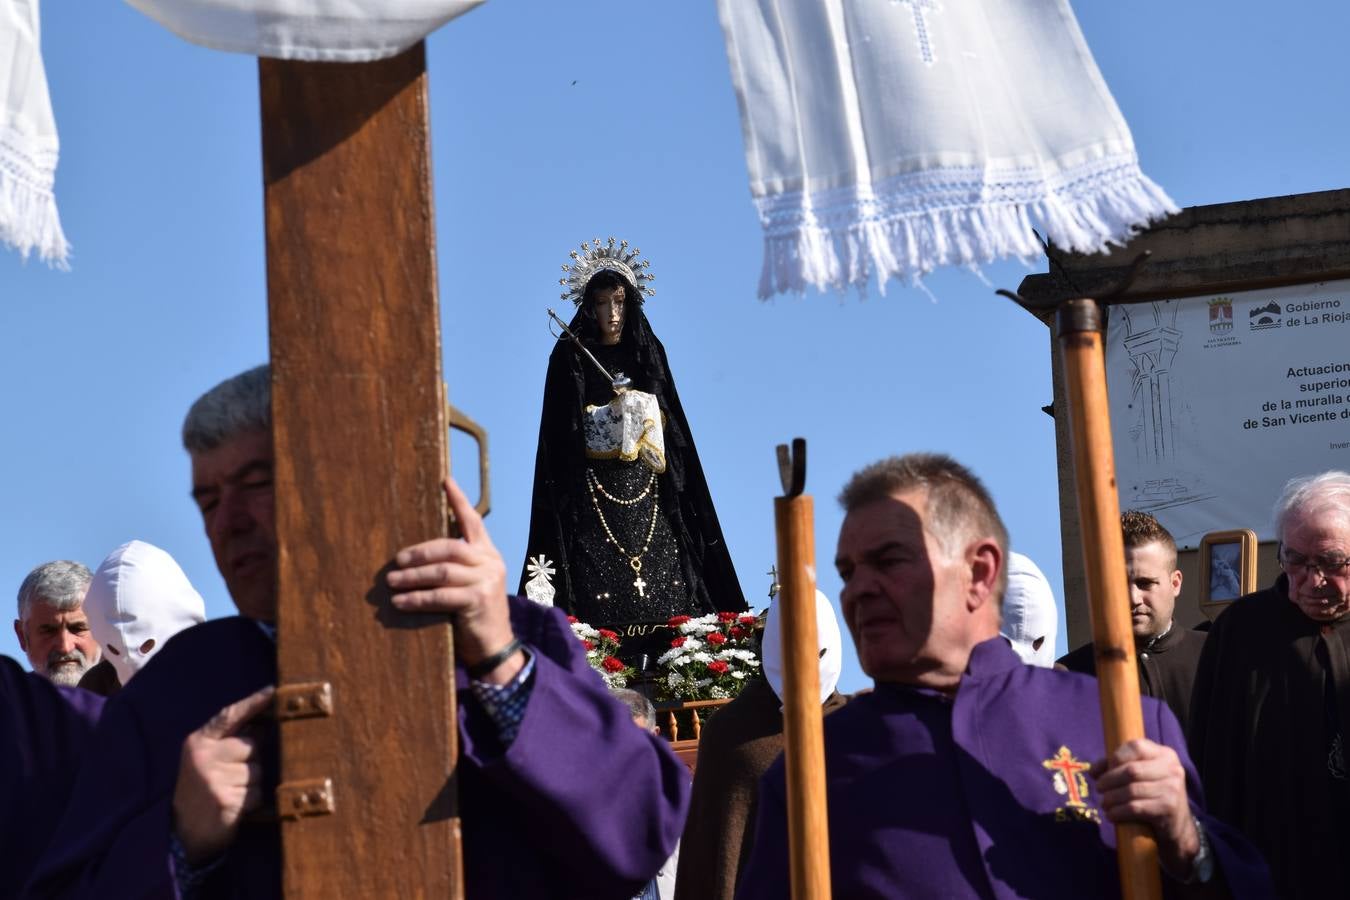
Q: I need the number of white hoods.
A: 3